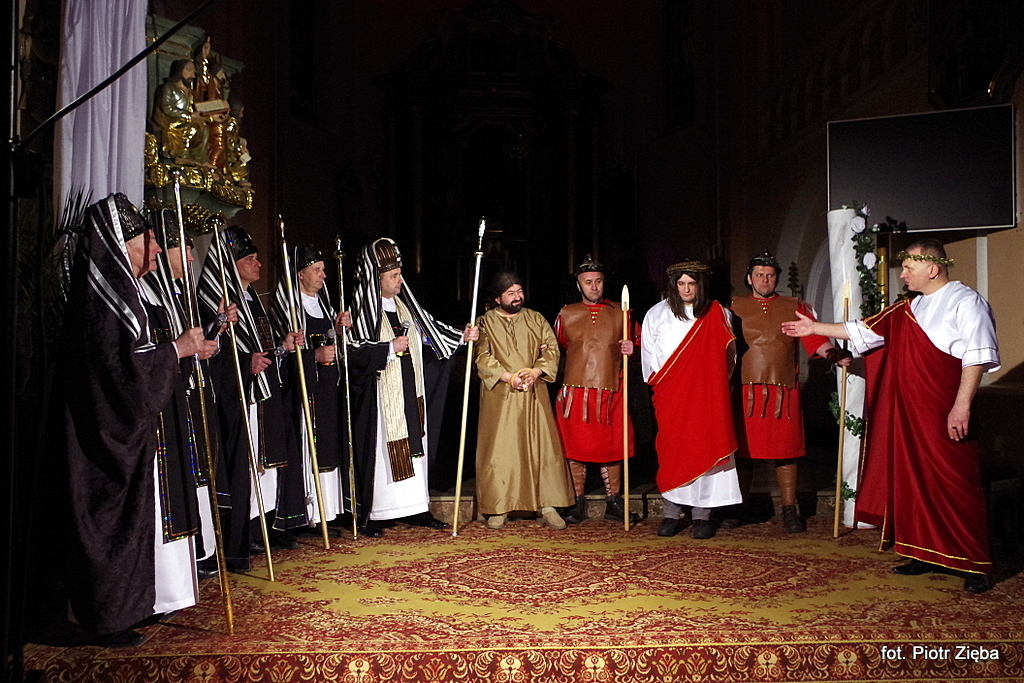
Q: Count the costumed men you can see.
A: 10